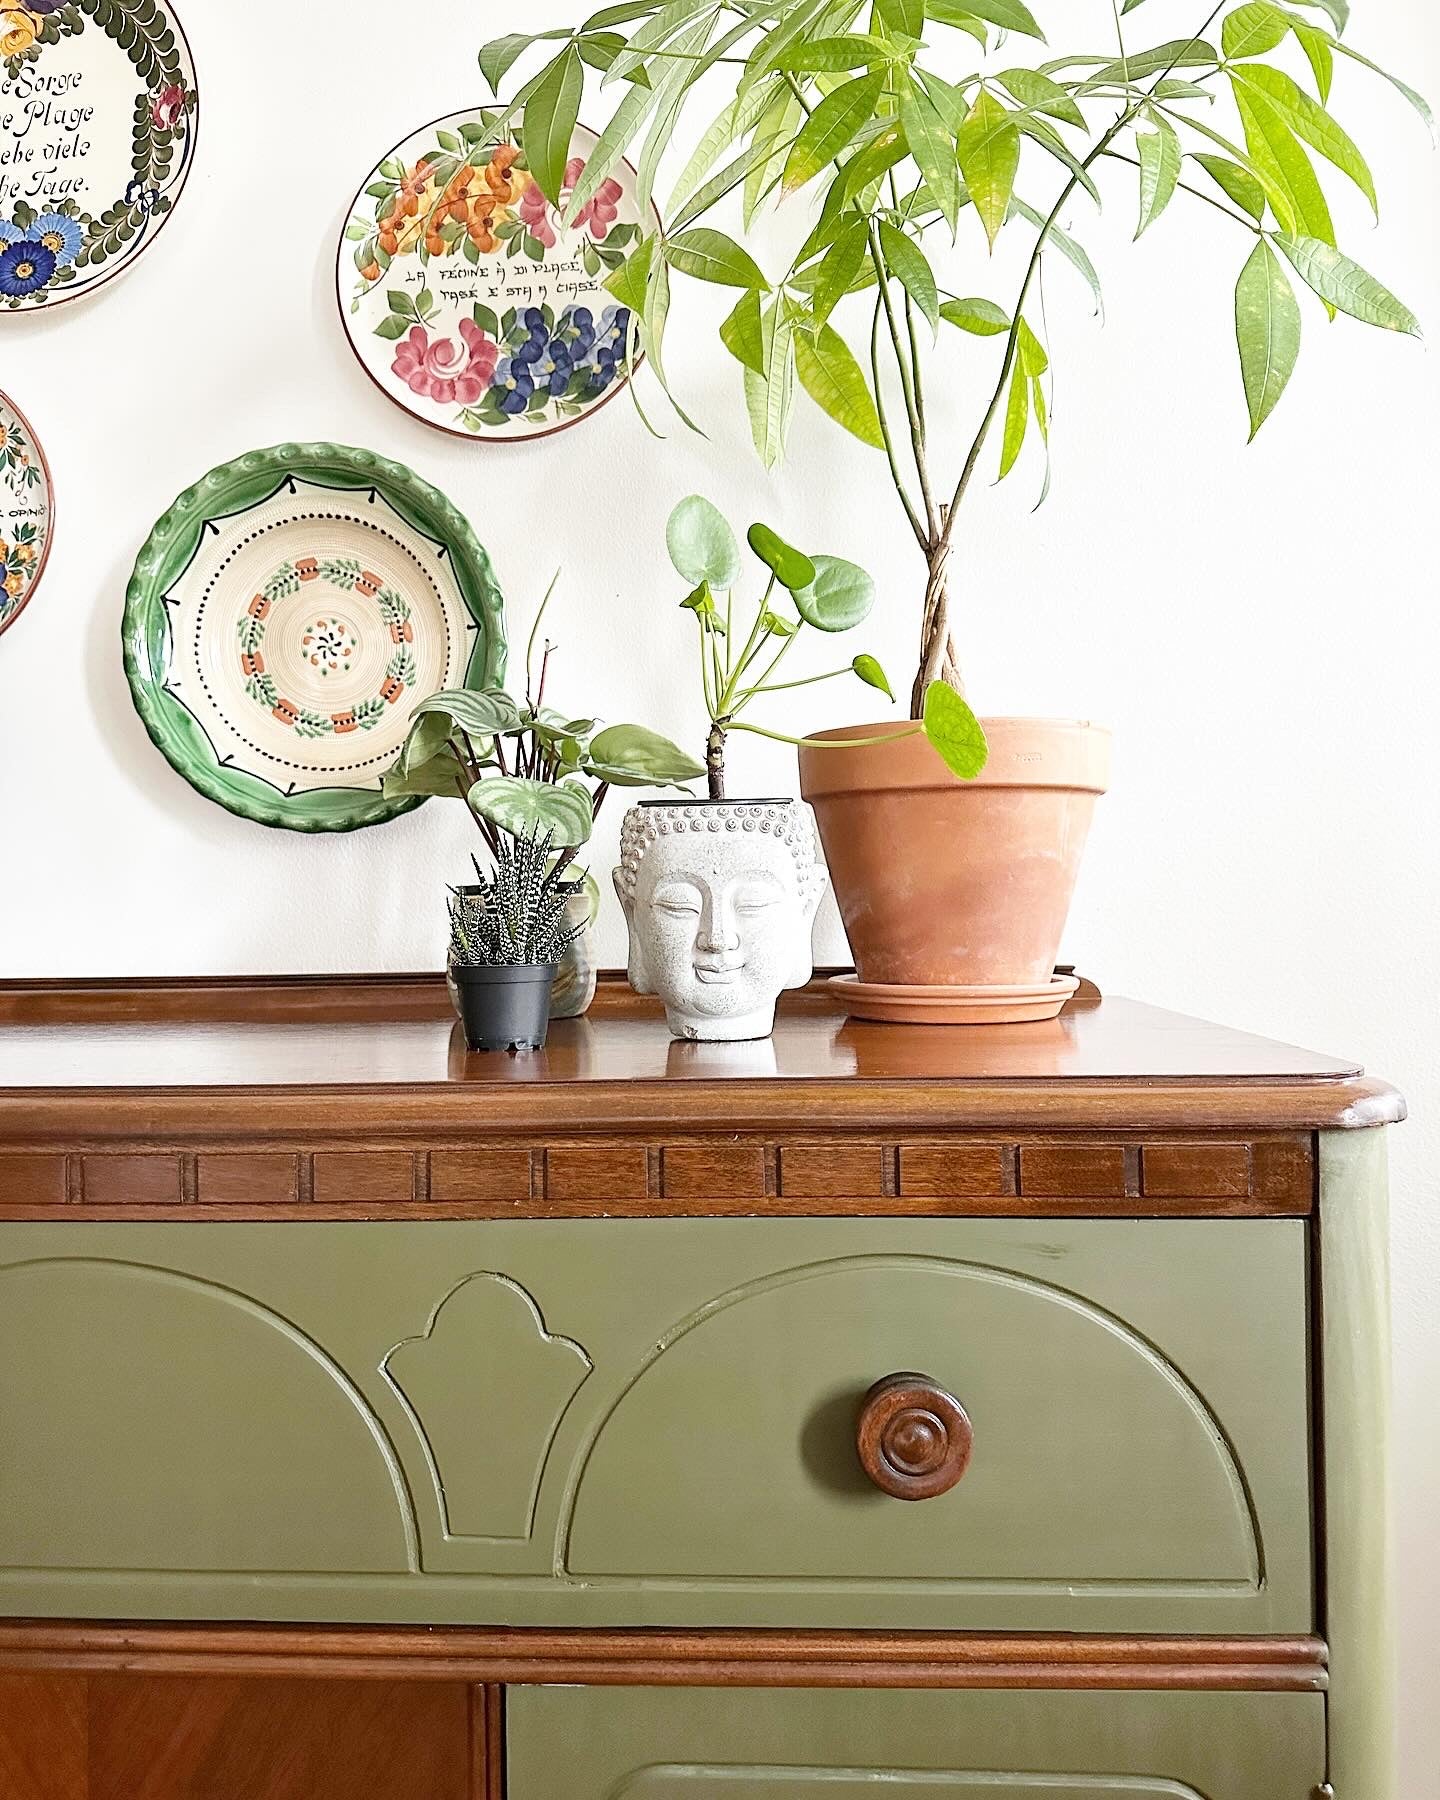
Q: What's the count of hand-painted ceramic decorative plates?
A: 4